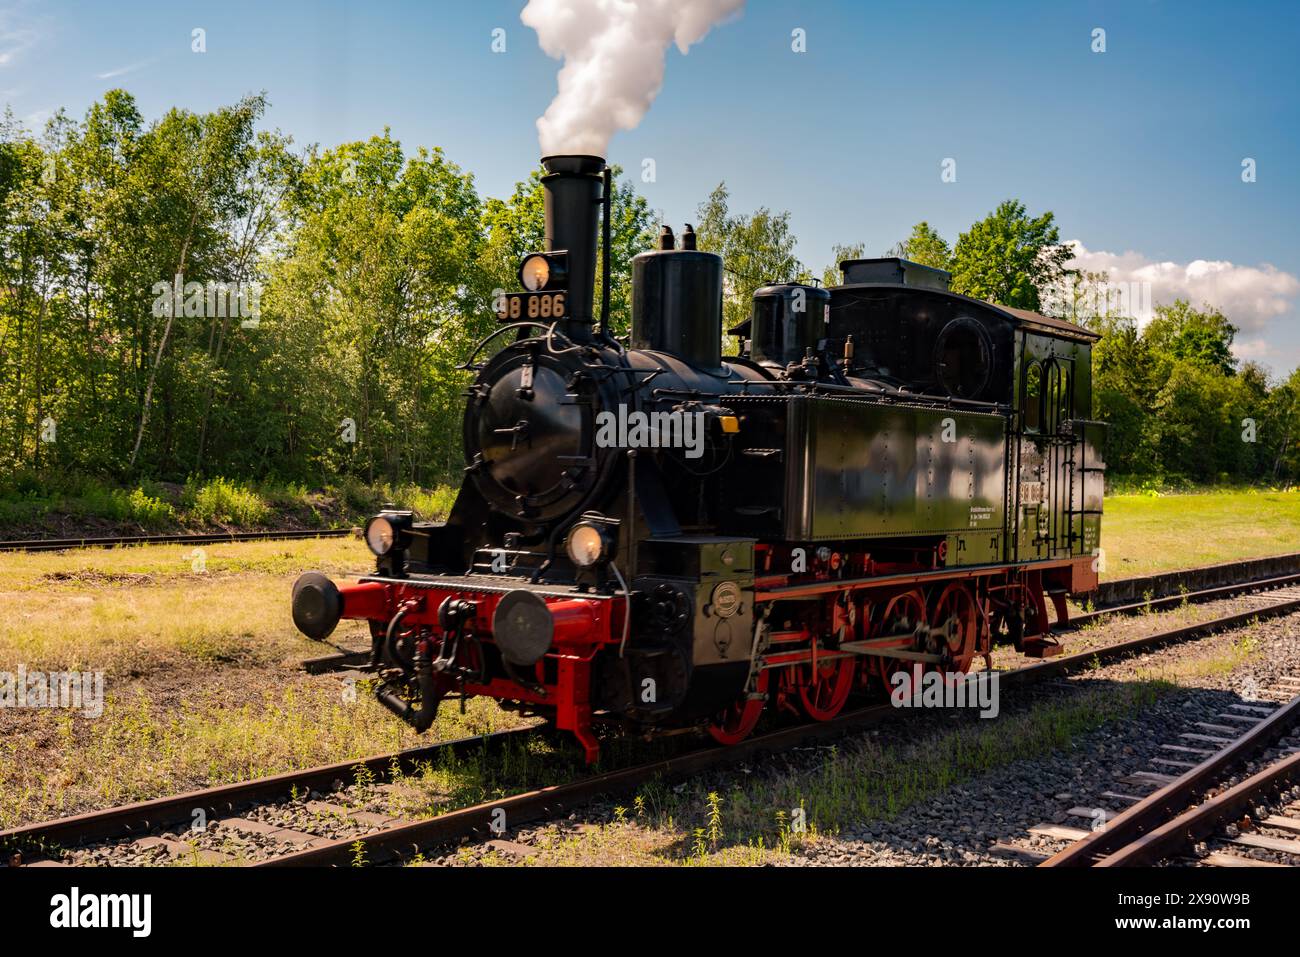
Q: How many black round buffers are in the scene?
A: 2